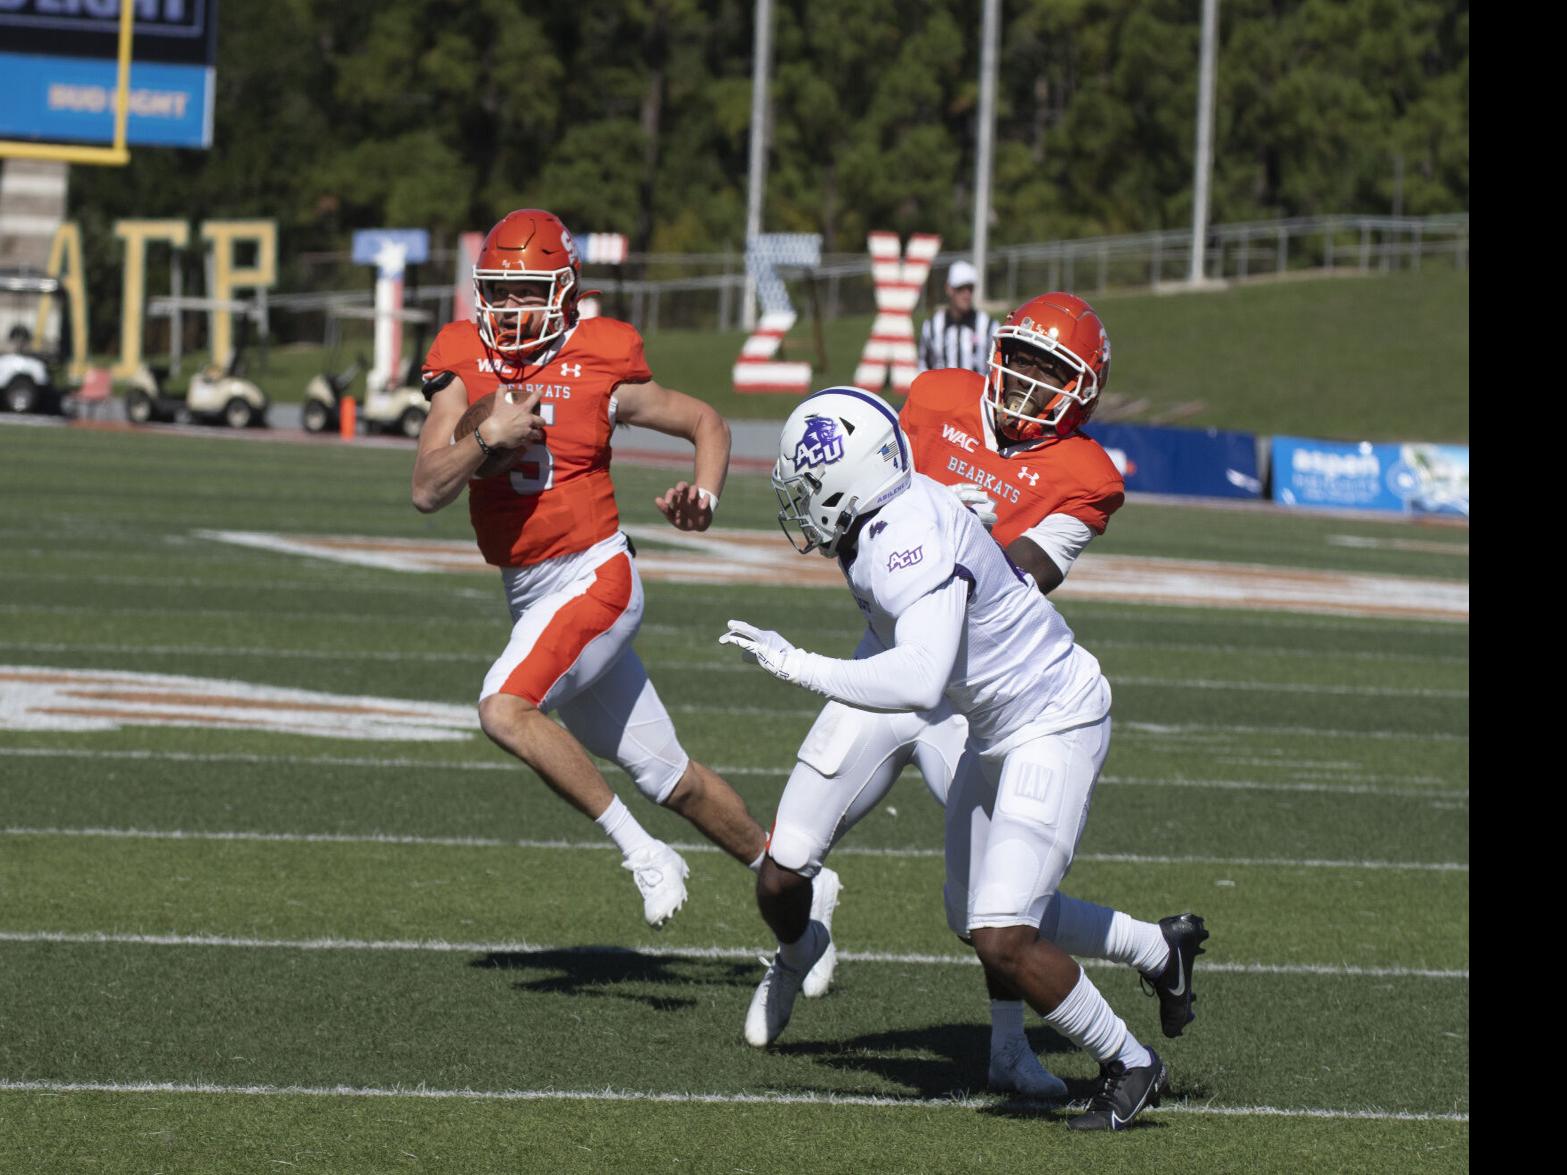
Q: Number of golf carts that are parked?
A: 3